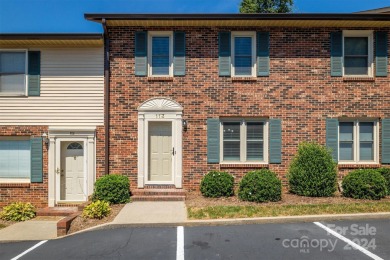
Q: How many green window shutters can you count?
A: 12